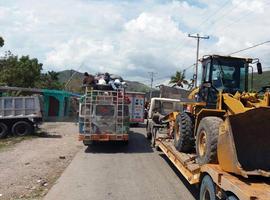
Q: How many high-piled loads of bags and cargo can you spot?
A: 1